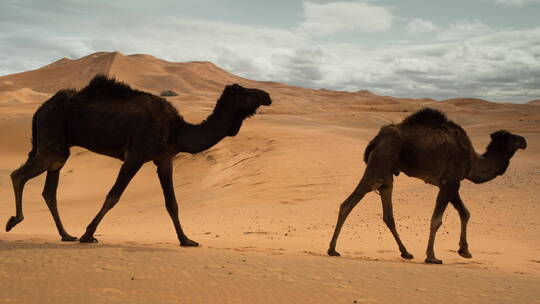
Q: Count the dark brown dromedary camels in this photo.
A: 2